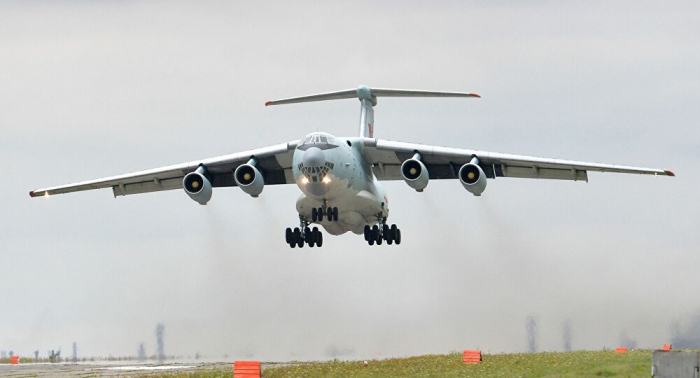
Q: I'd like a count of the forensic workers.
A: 0